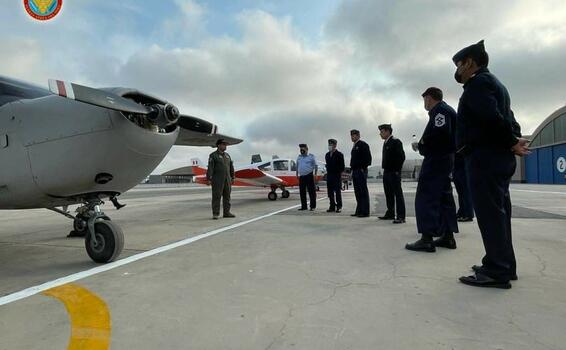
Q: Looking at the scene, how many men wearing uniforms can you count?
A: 8